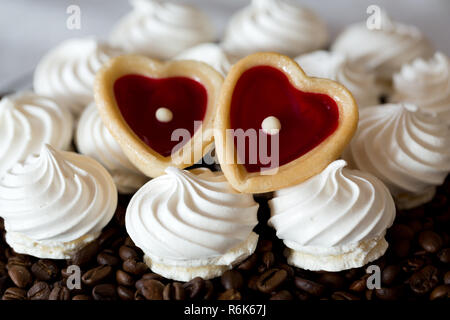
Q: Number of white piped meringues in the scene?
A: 13